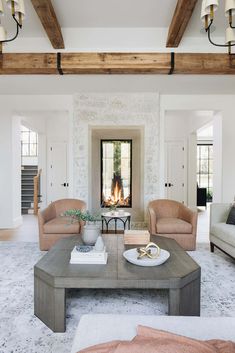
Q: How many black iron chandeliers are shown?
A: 2